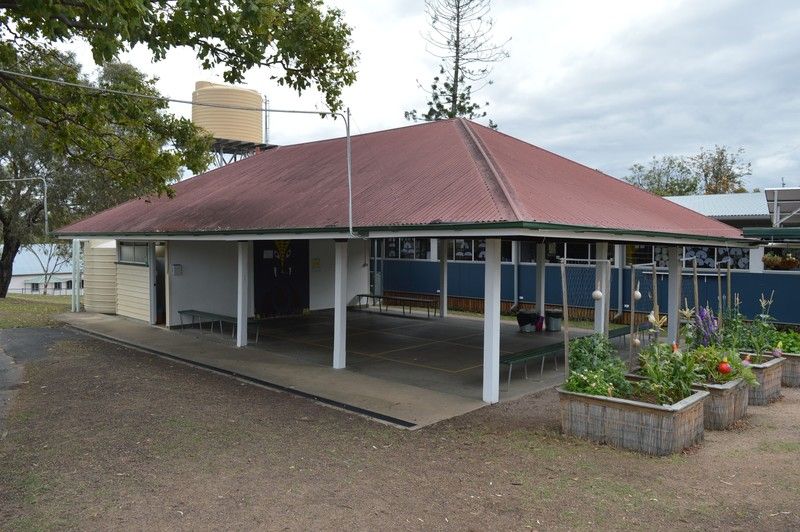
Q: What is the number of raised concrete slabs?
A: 1